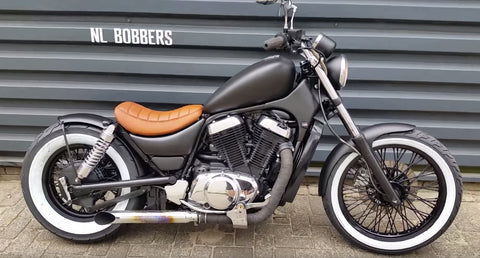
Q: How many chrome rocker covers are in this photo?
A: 2